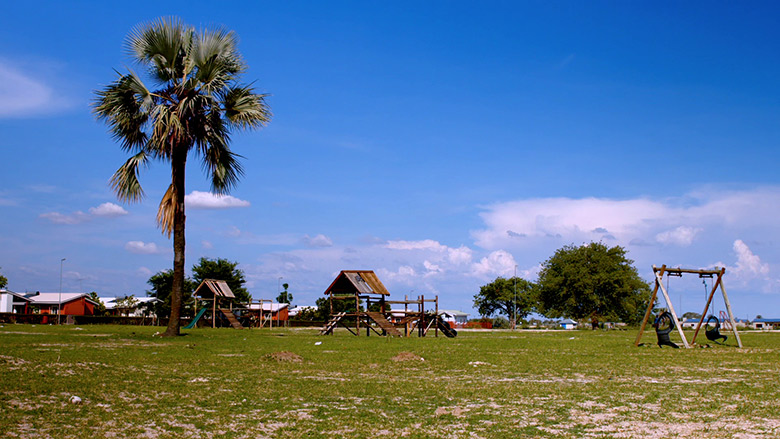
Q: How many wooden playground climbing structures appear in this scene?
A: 2